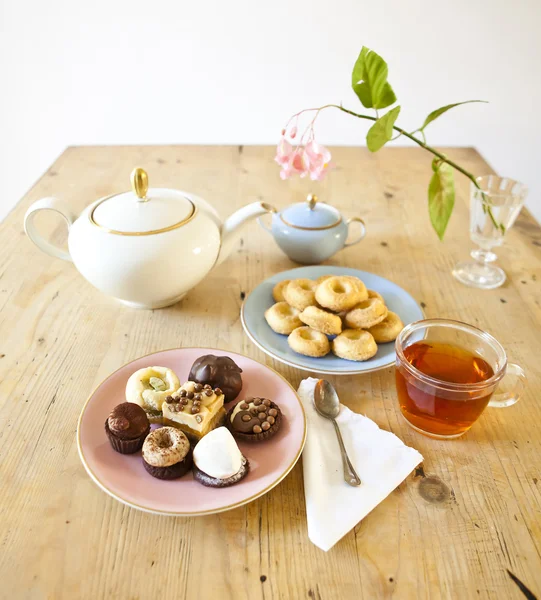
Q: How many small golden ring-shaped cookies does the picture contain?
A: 11